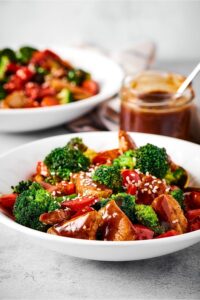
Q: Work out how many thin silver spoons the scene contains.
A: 1